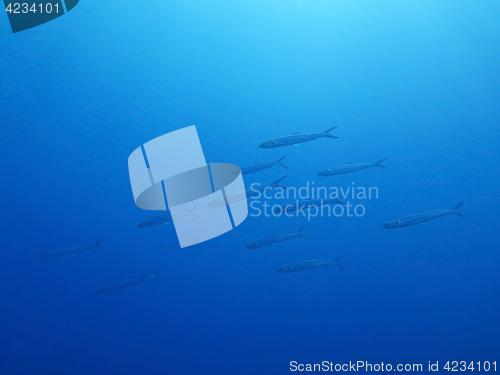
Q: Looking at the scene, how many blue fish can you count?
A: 11